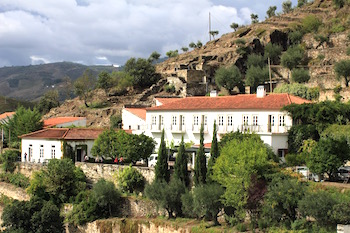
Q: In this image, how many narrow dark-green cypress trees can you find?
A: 4